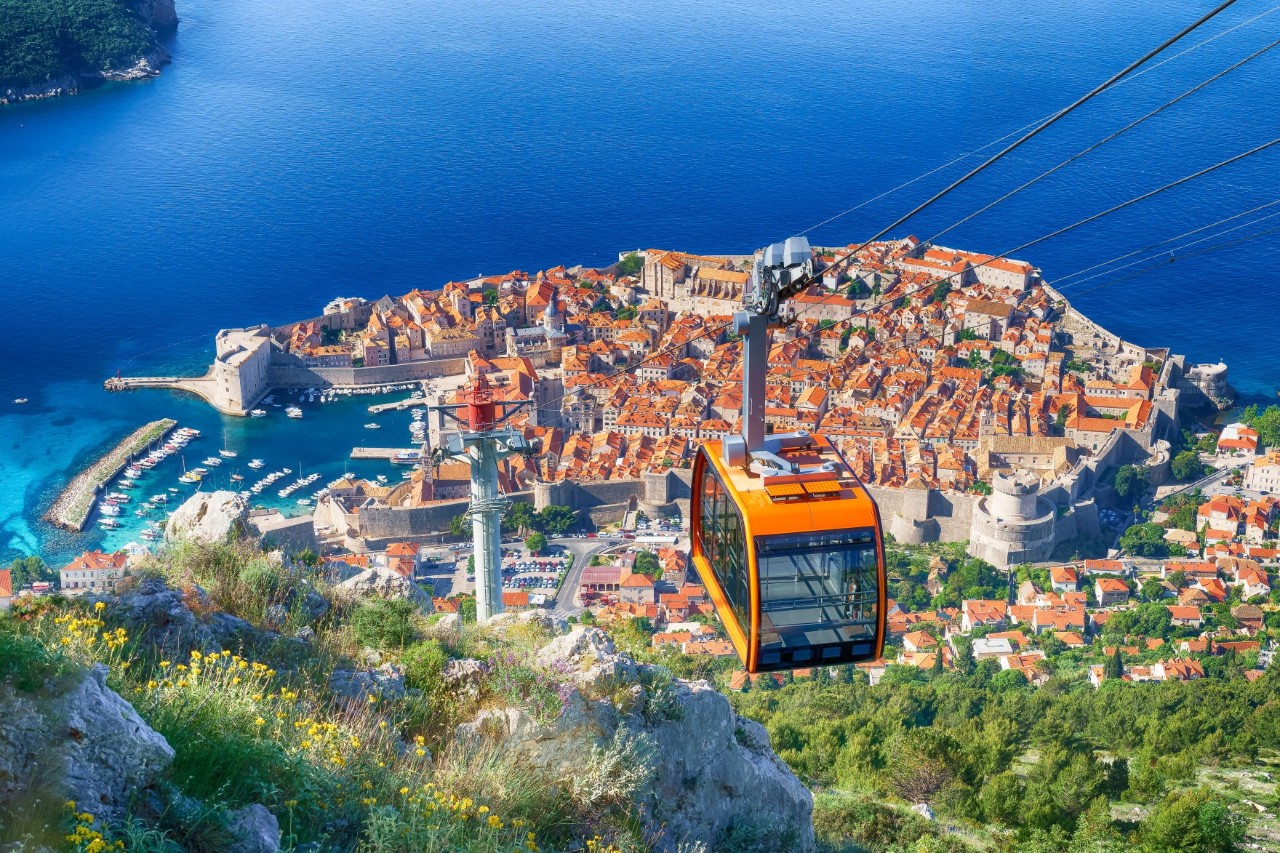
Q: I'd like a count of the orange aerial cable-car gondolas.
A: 1